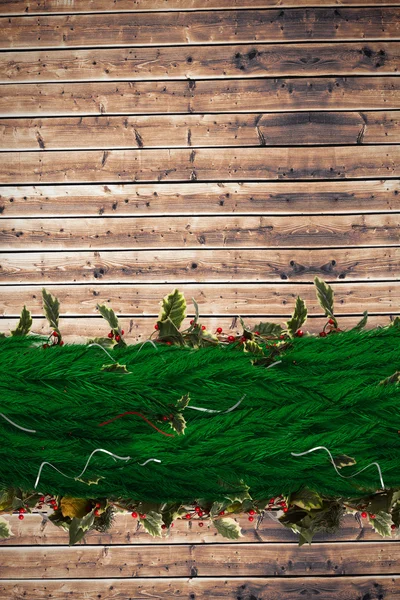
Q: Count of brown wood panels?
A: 14